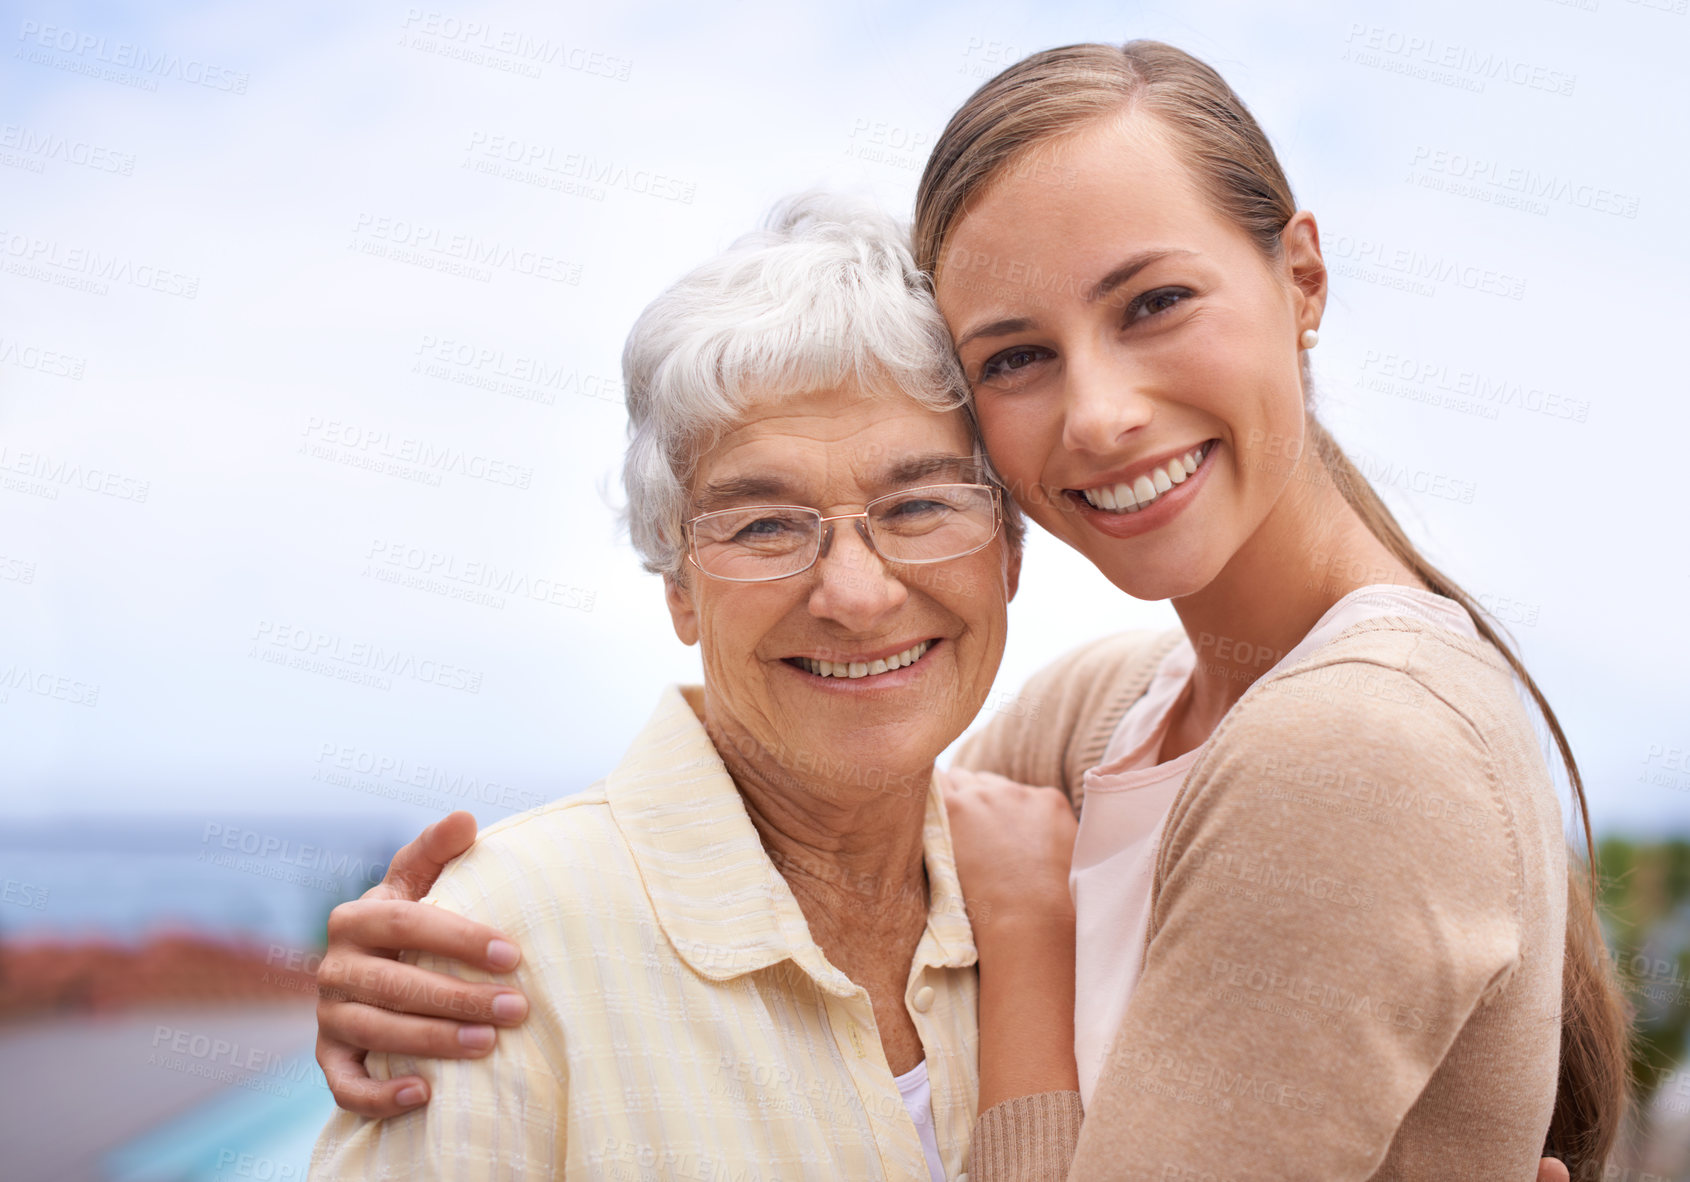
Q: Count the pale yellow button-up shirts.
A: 1